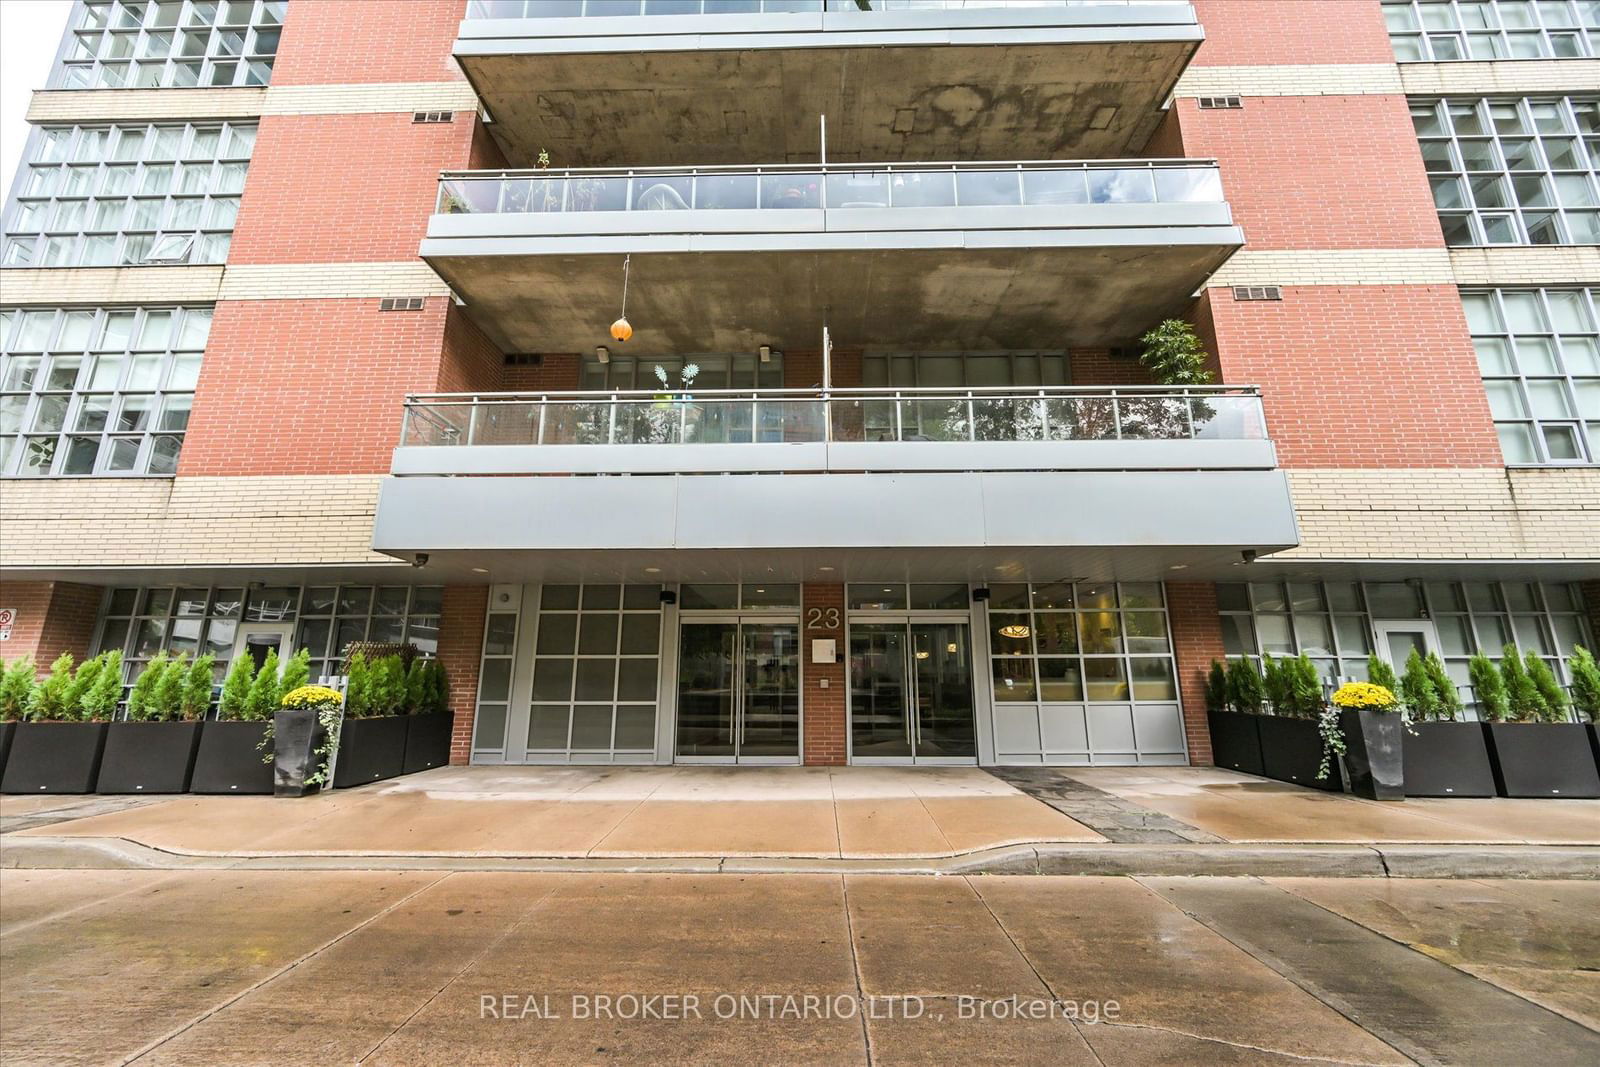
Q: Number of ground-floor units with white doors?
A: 2